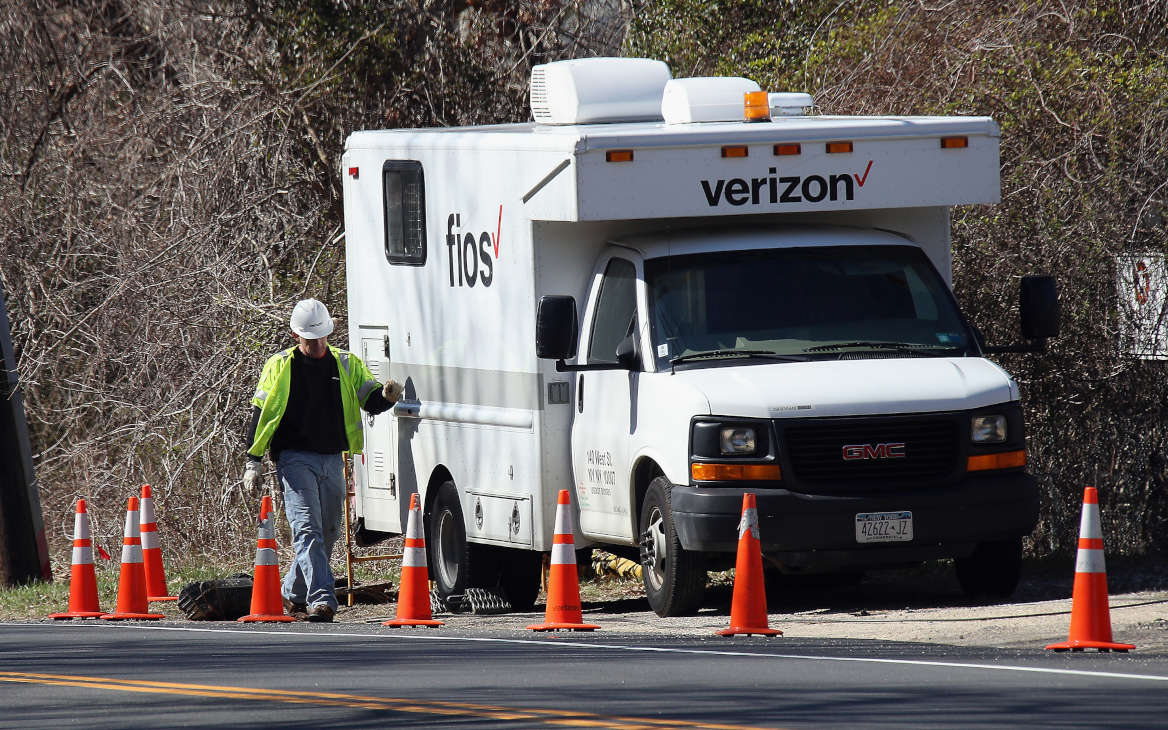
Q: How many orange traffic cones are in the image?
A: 8